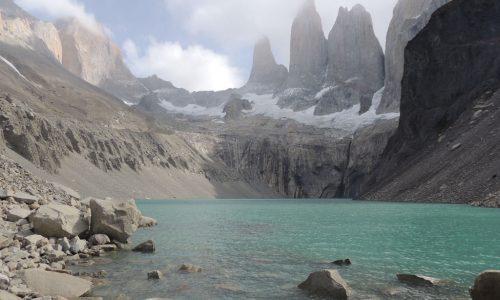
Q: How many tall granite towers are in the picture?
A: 3